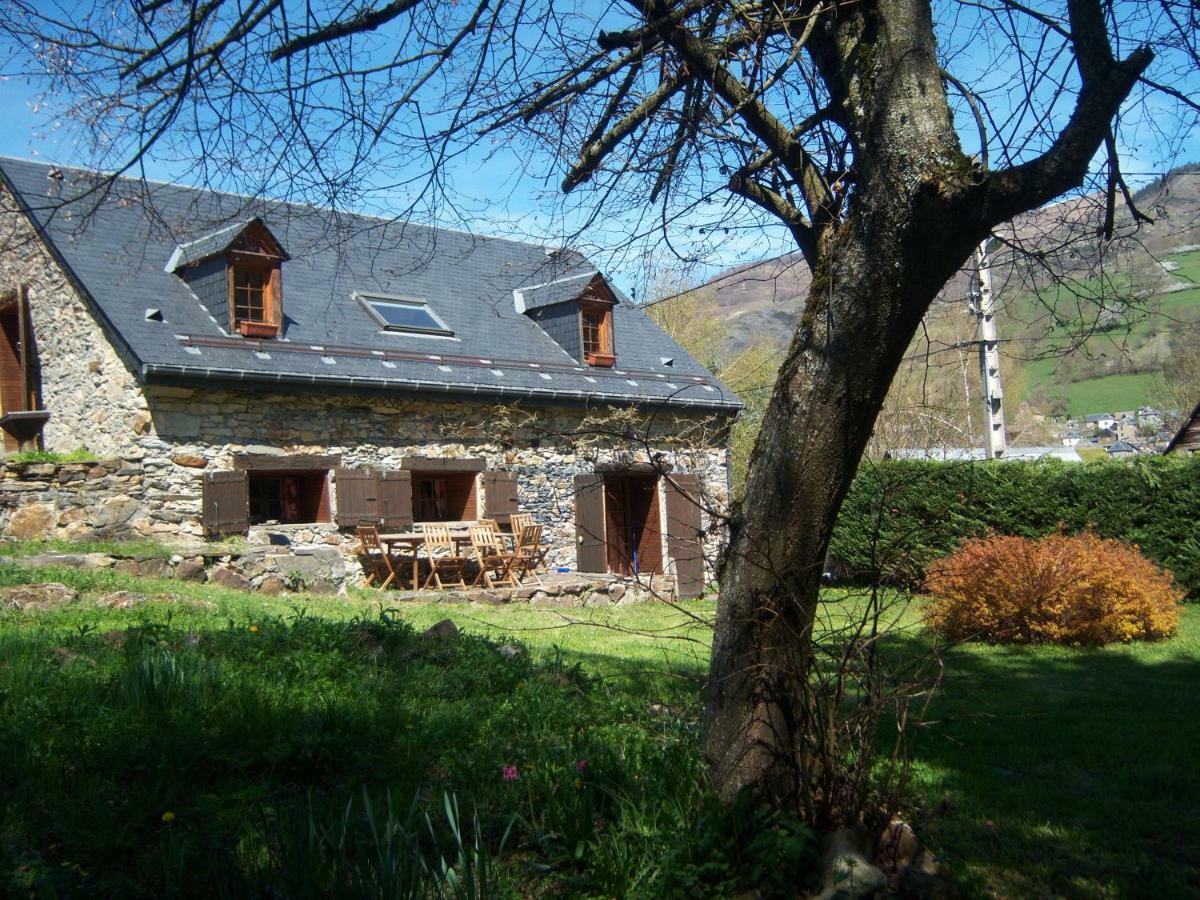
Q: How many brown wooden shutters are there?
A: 6